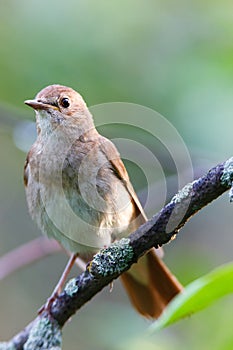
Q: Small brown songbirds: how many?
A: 1